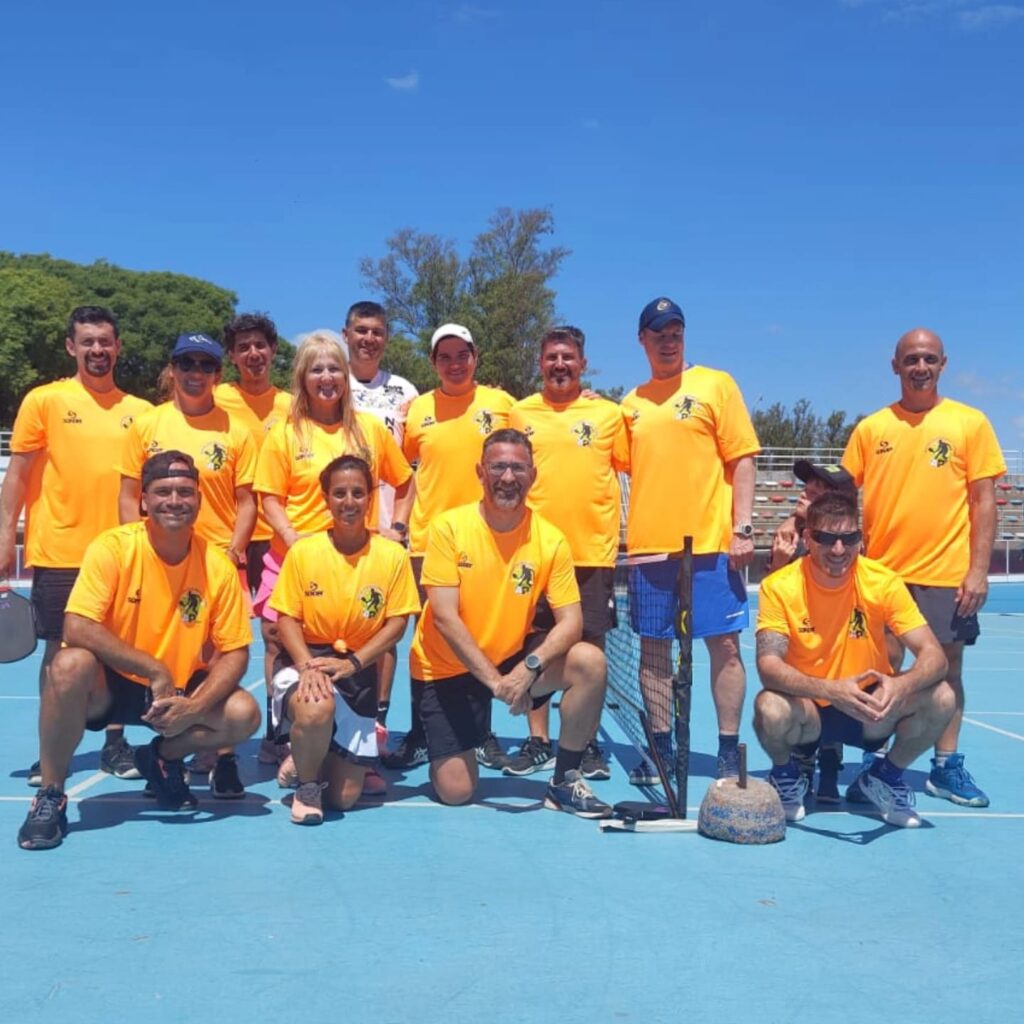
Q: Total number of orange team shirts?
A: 12